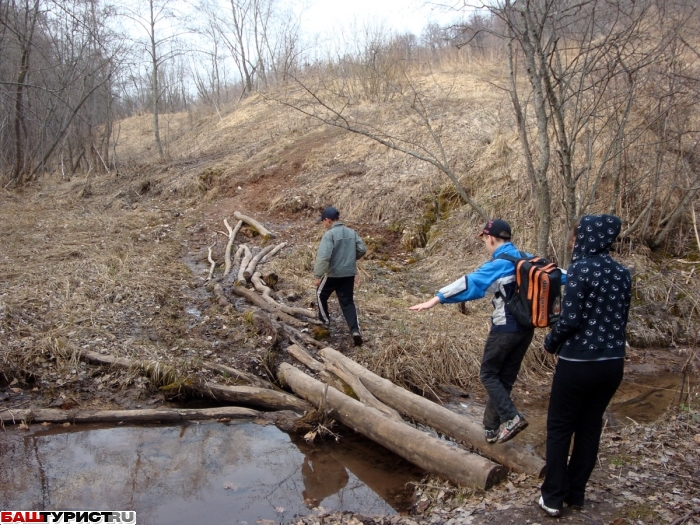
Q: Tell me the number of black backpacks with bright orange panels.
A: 1